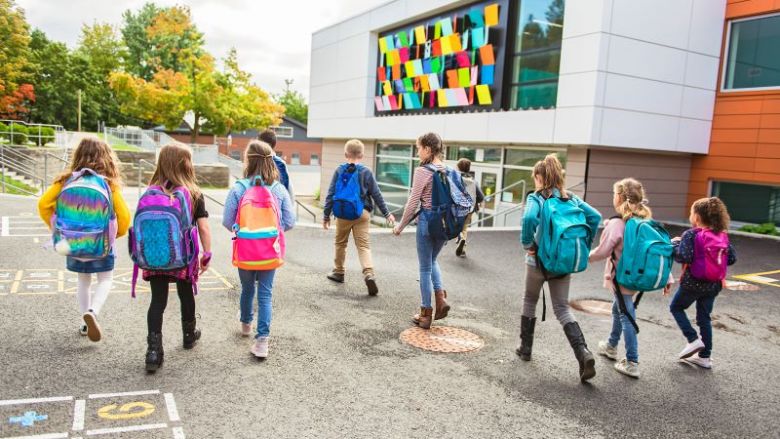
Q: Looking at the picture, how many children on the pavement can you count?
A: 10